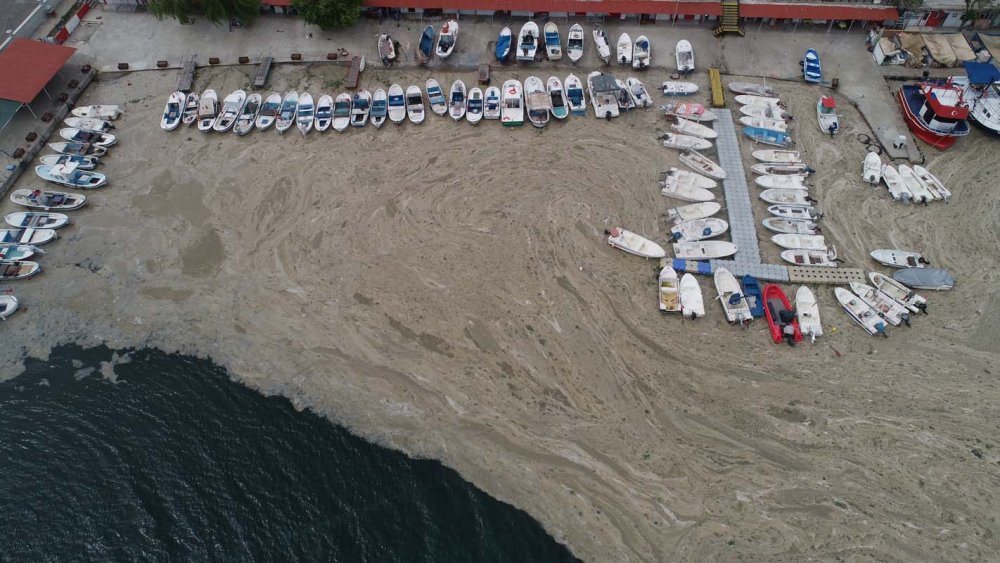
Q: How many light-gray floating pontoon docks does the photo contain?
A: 1